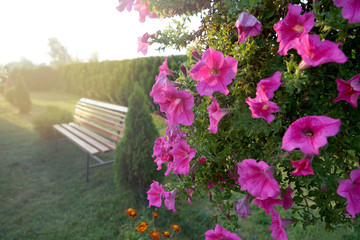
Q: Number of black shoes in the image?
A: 0